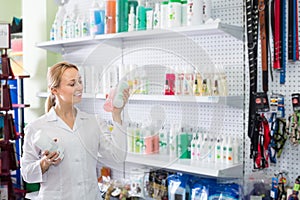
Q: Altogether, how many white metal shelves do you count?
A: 3